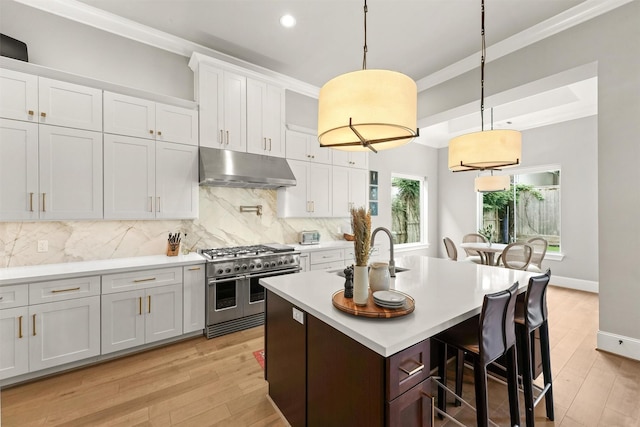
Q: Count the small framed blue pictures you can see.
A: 3